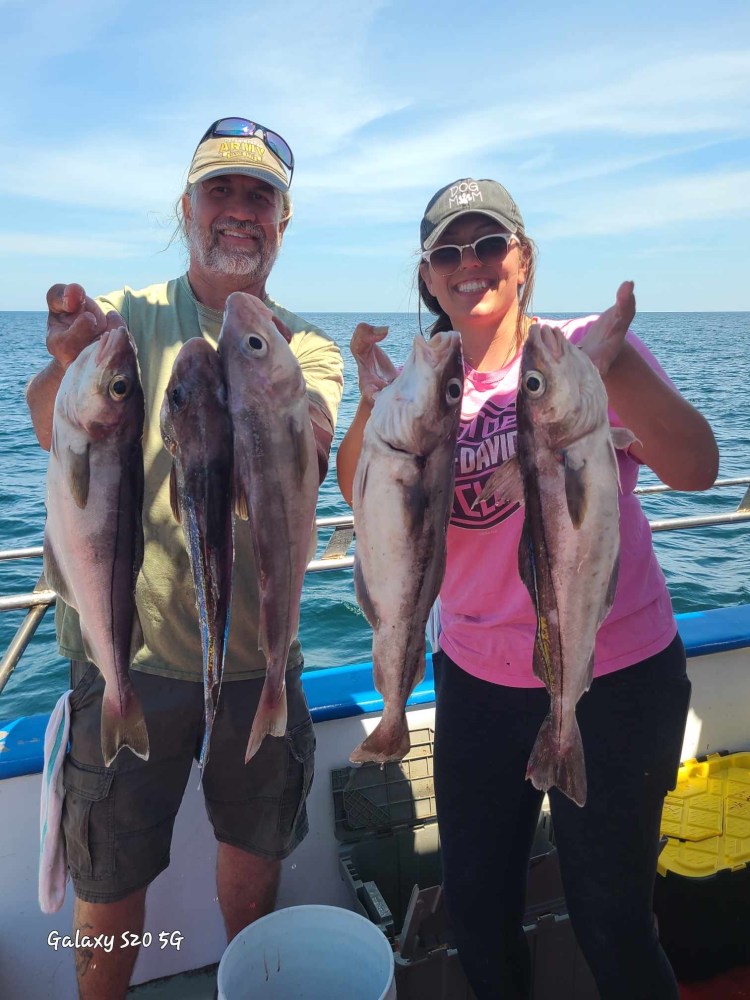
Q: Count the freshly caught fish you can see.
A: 5